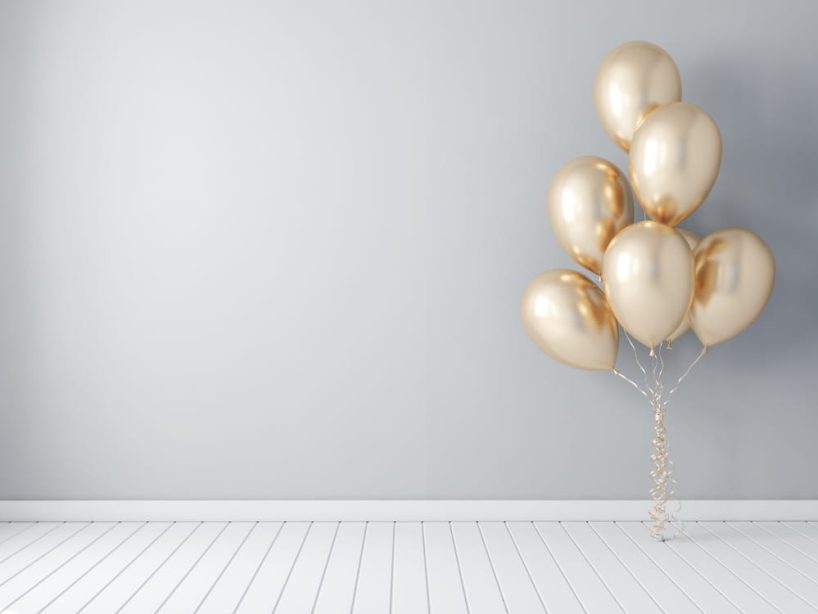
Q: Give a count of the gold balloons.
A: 7